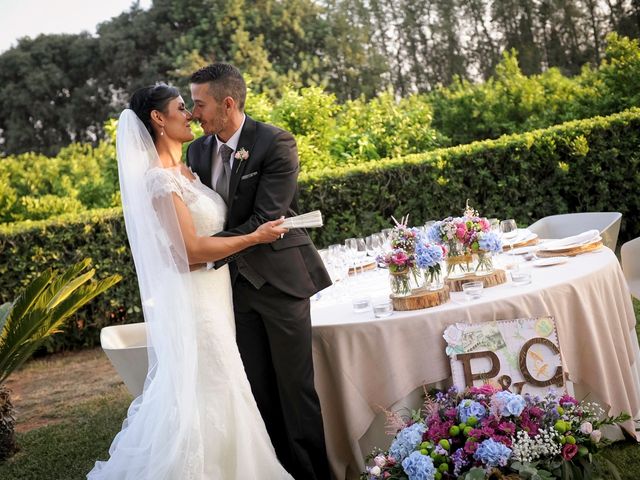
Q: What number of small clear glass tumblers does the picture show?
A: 4